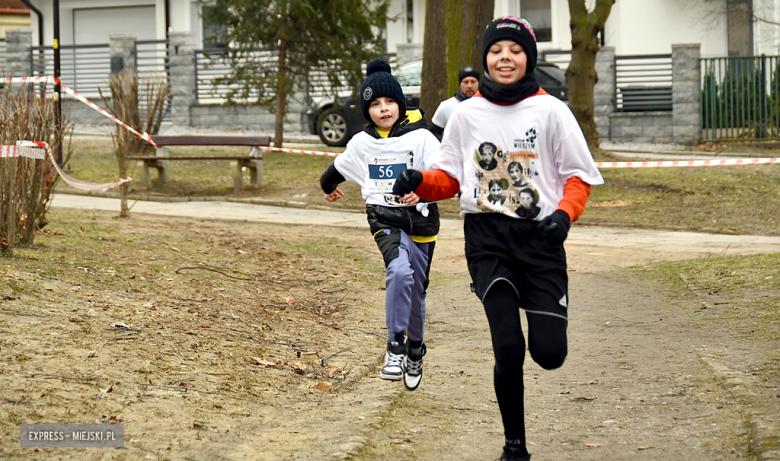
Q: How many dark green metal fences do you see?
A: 1